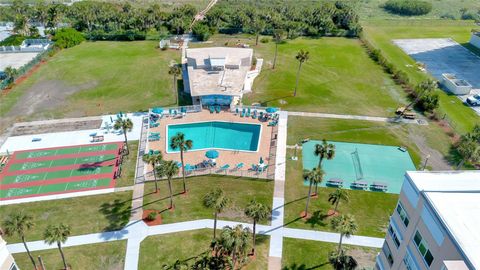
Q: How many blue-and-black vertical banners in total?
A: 0